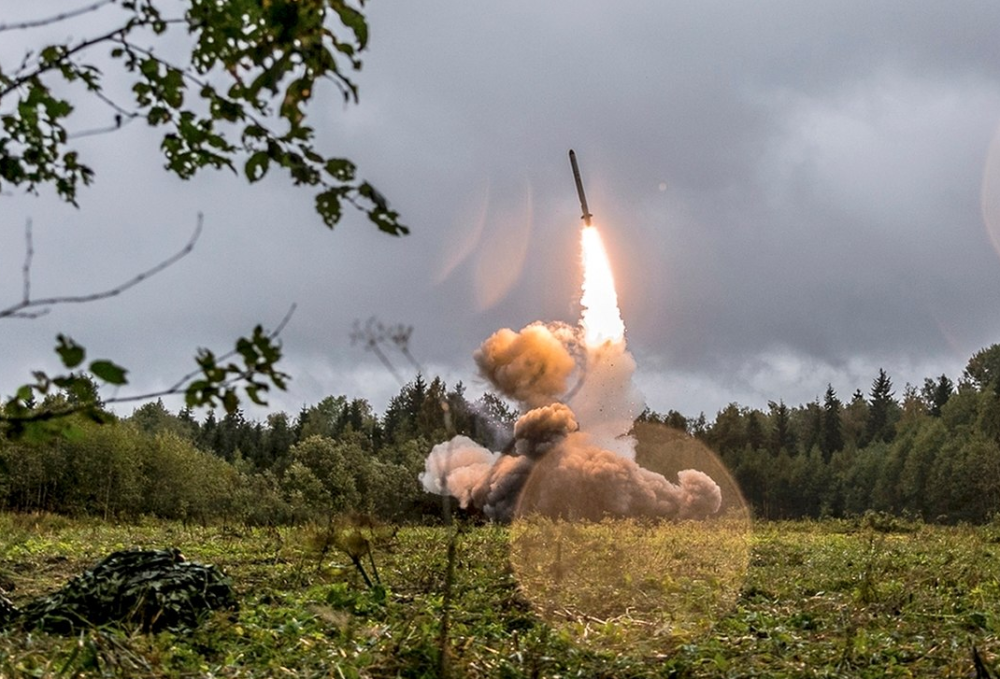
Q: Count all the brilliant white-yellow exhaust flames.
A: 1